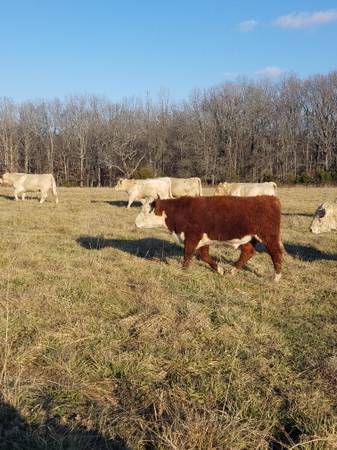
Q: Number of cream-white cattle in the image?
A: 5